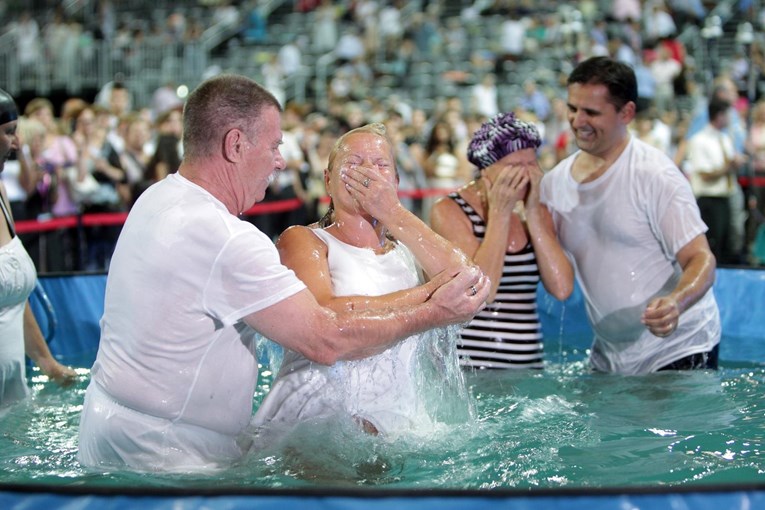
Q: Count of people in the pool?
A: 5